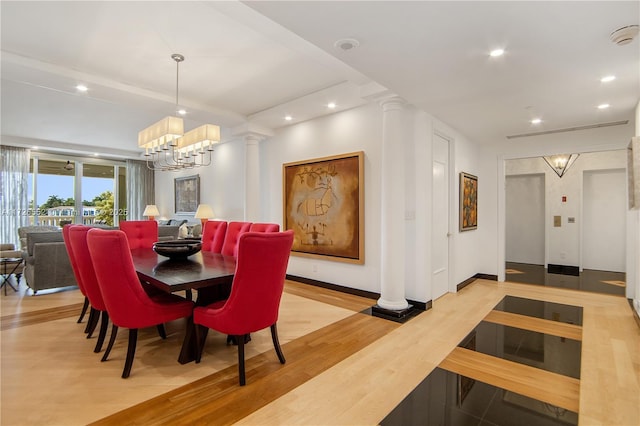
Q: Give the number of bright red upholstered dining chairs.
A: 8